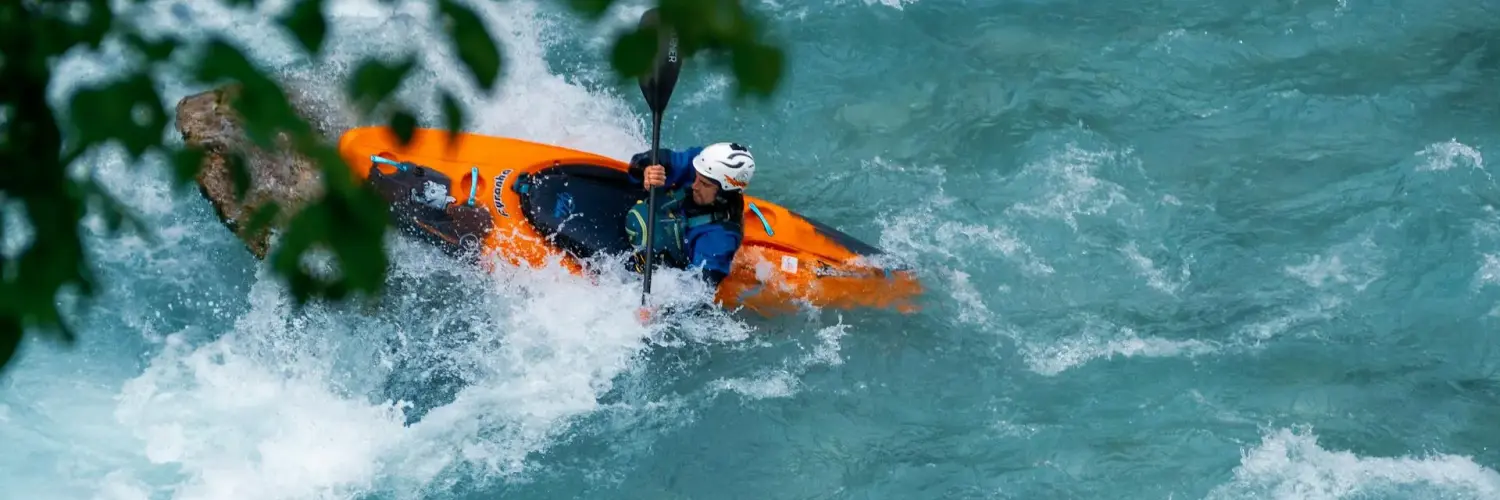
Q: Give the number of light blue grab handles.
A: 3